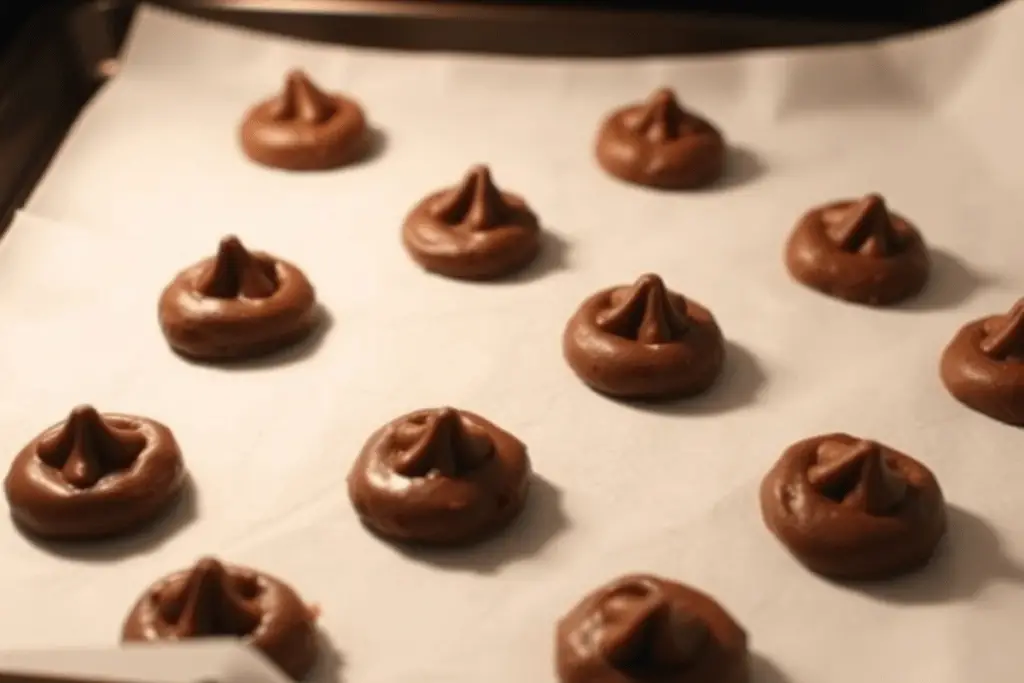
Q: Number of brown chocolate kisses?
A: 12